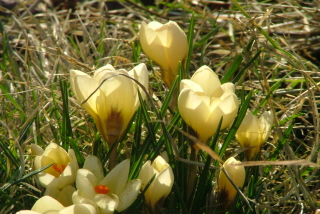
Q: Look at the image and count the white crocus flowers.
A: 9